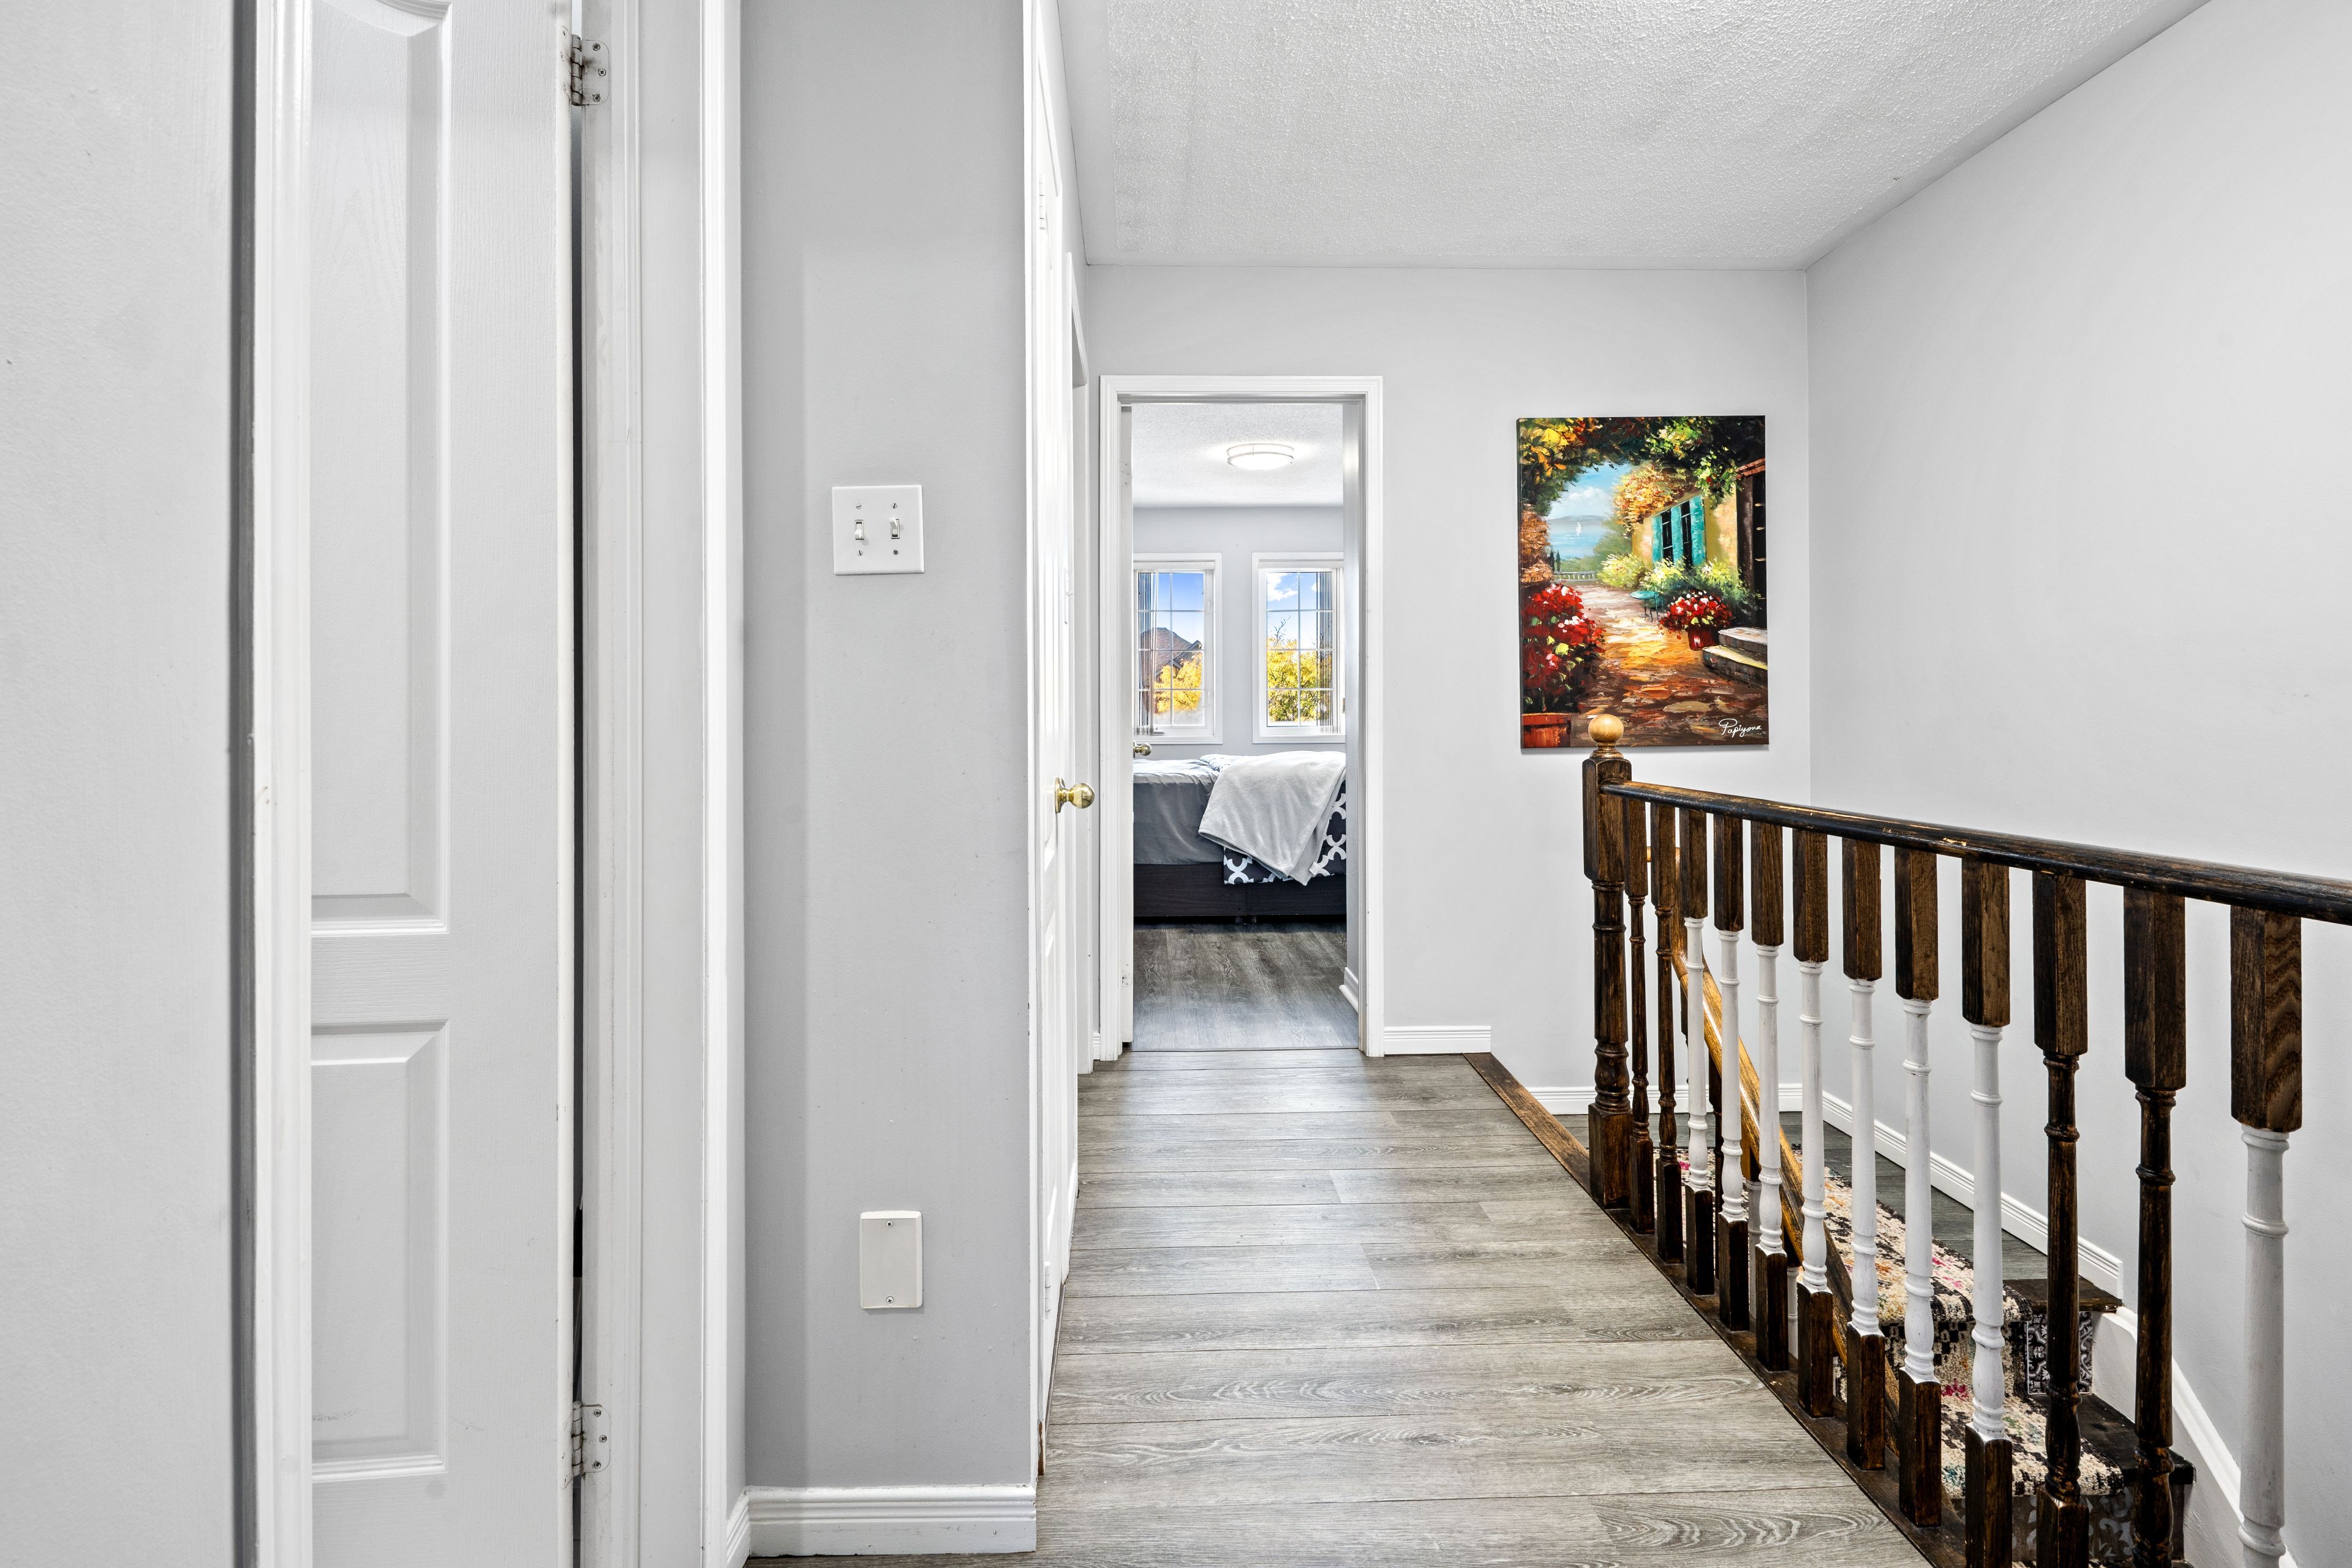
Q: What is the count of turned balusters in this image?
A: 12